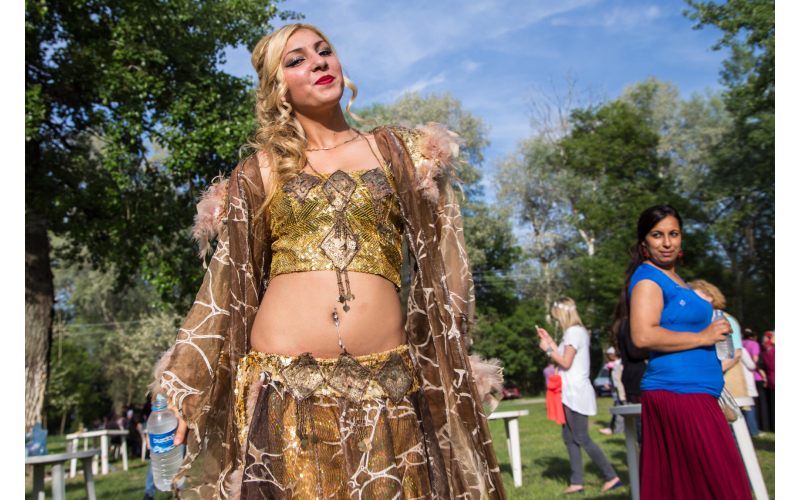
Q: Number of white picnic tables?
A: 4